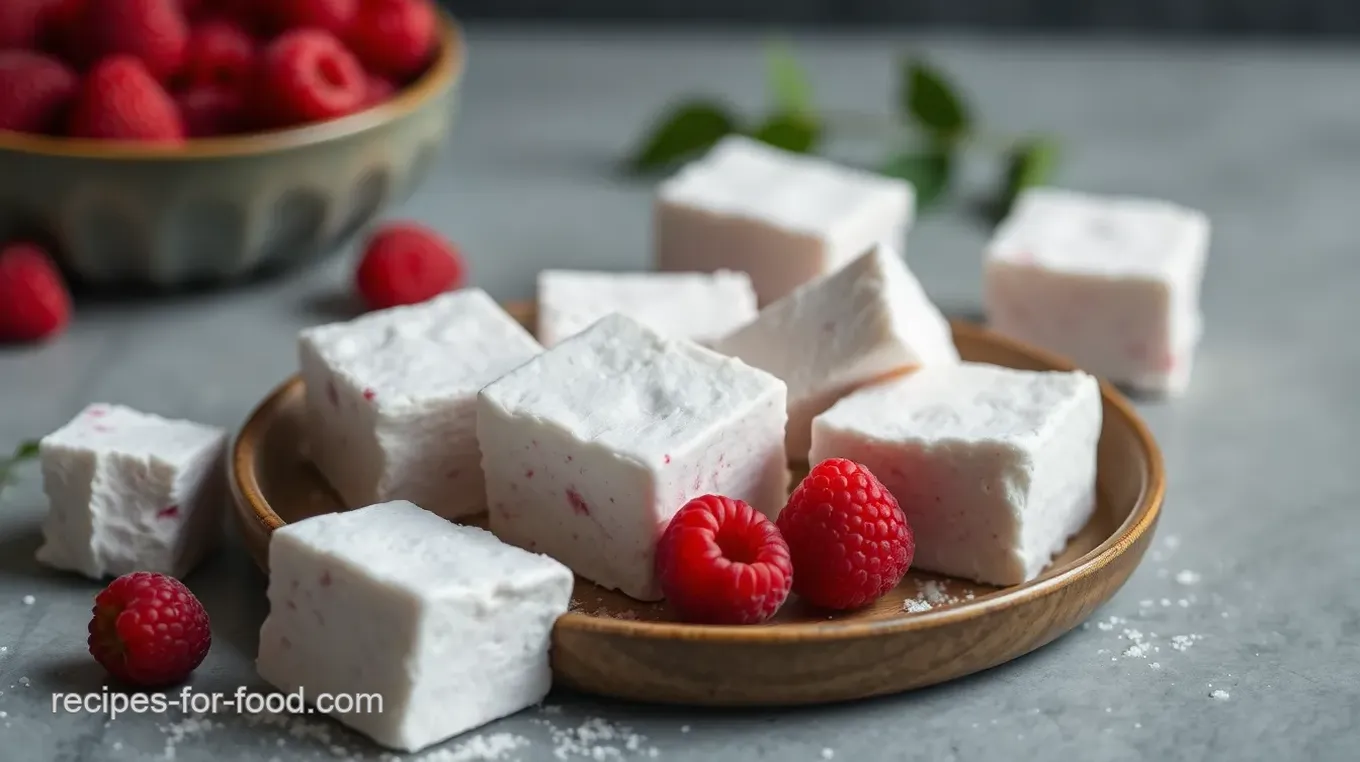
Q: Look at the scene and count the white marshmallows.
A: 9